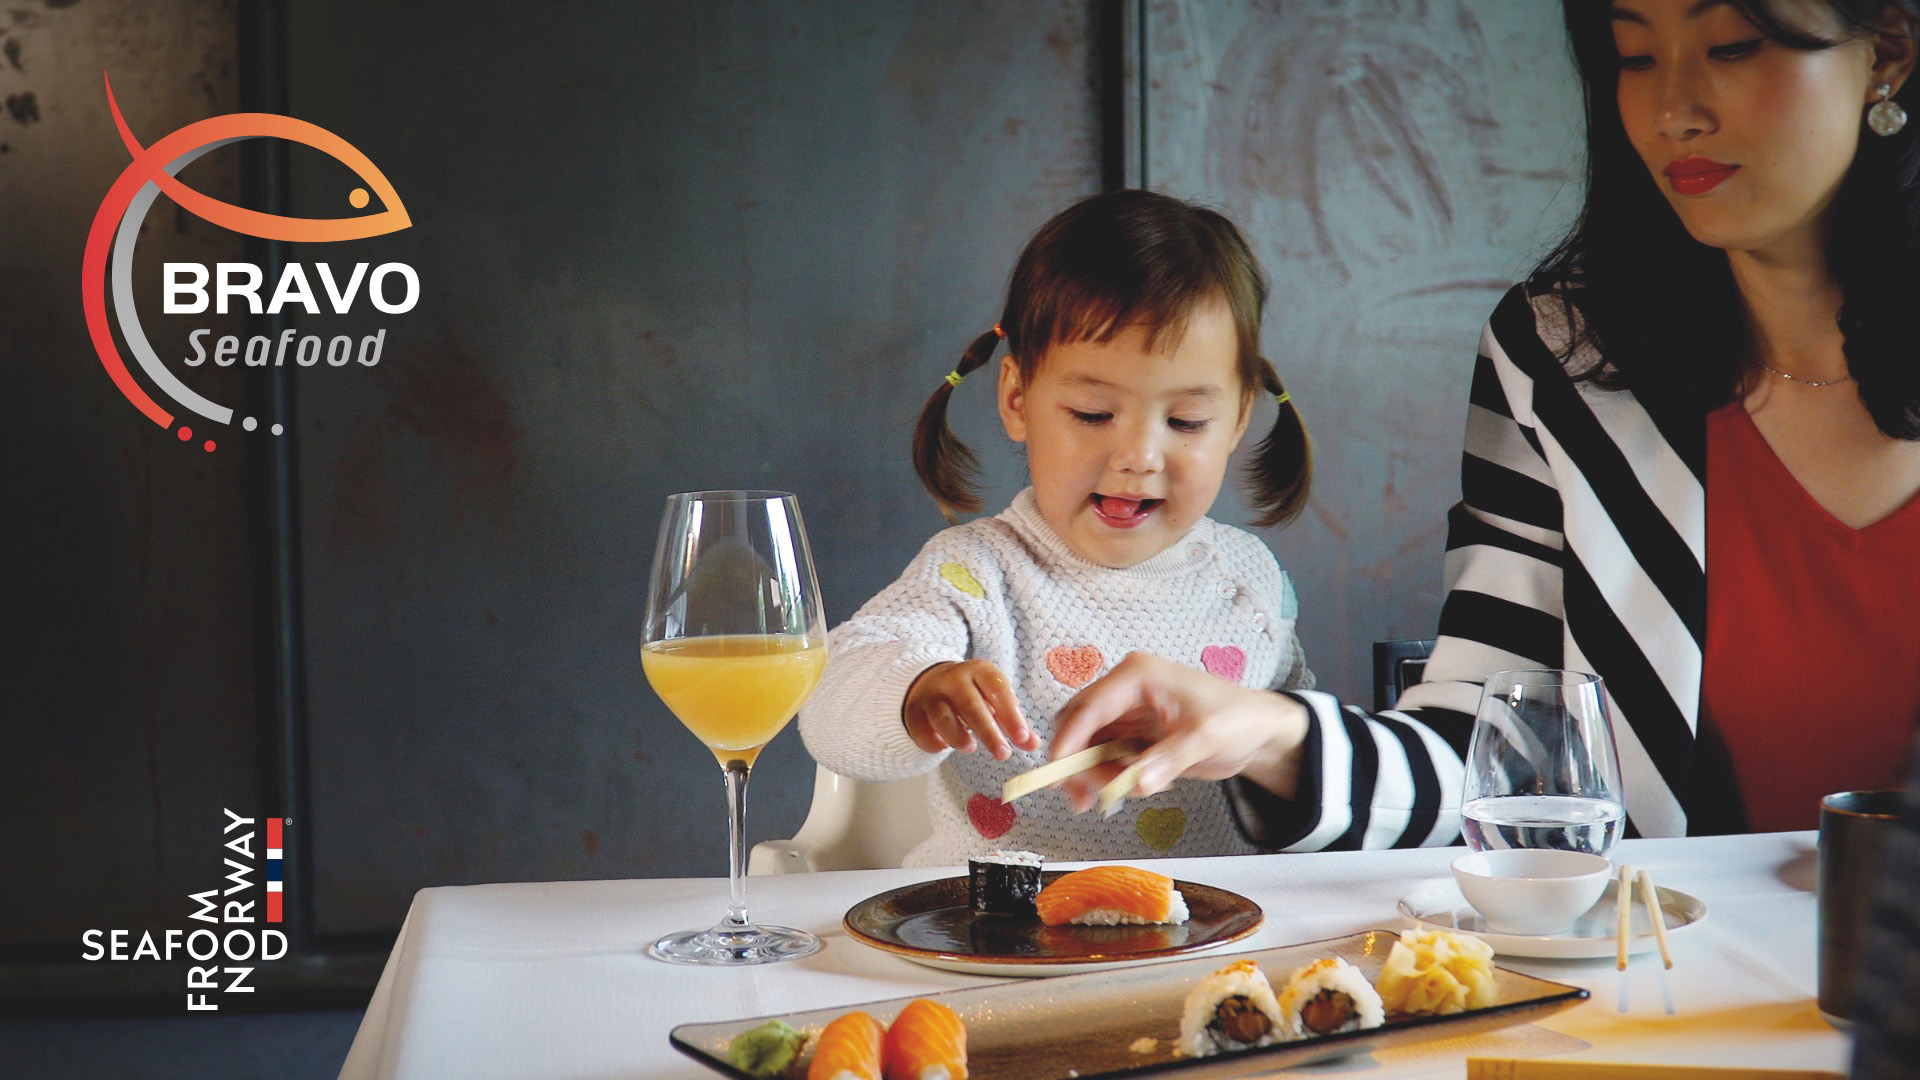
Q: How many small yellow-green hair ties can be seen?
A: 2